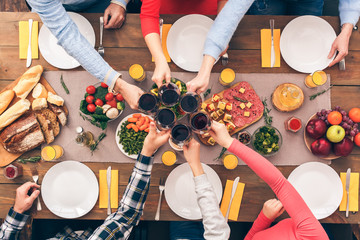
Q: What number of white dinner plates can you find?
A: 6